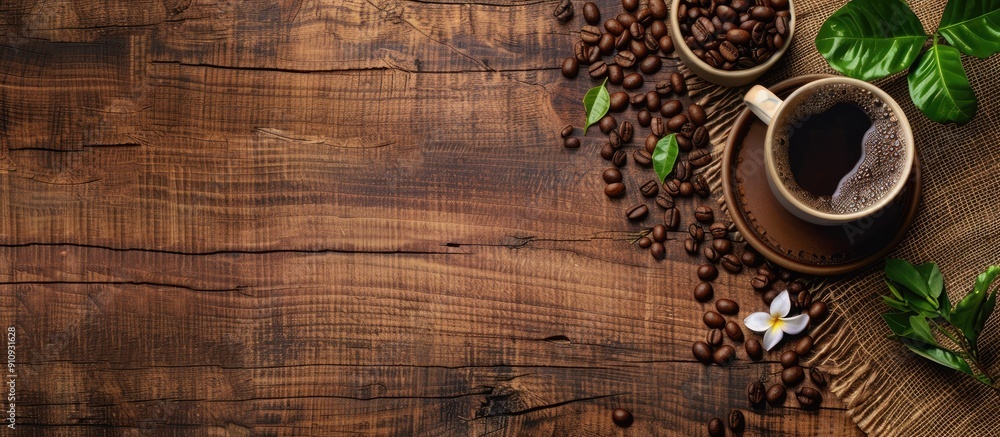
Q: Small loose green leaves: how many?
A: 2